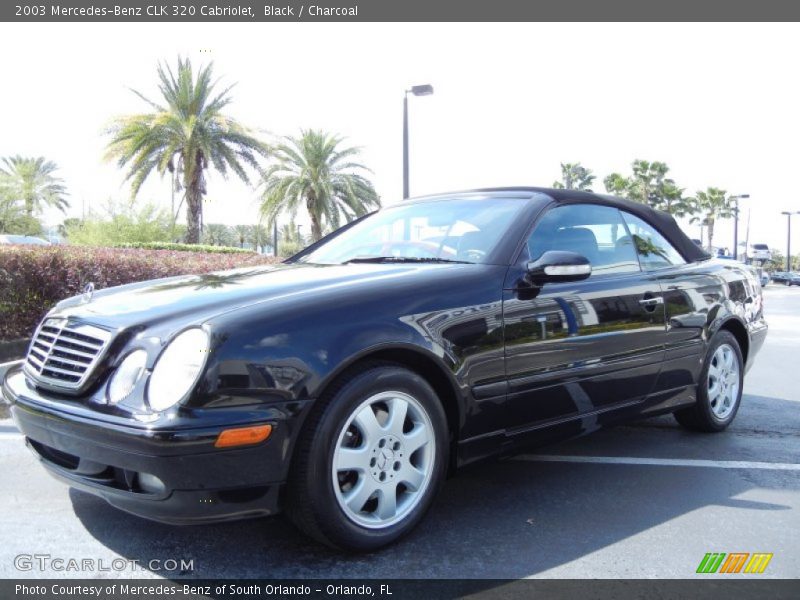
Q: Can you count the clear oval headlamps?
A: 2